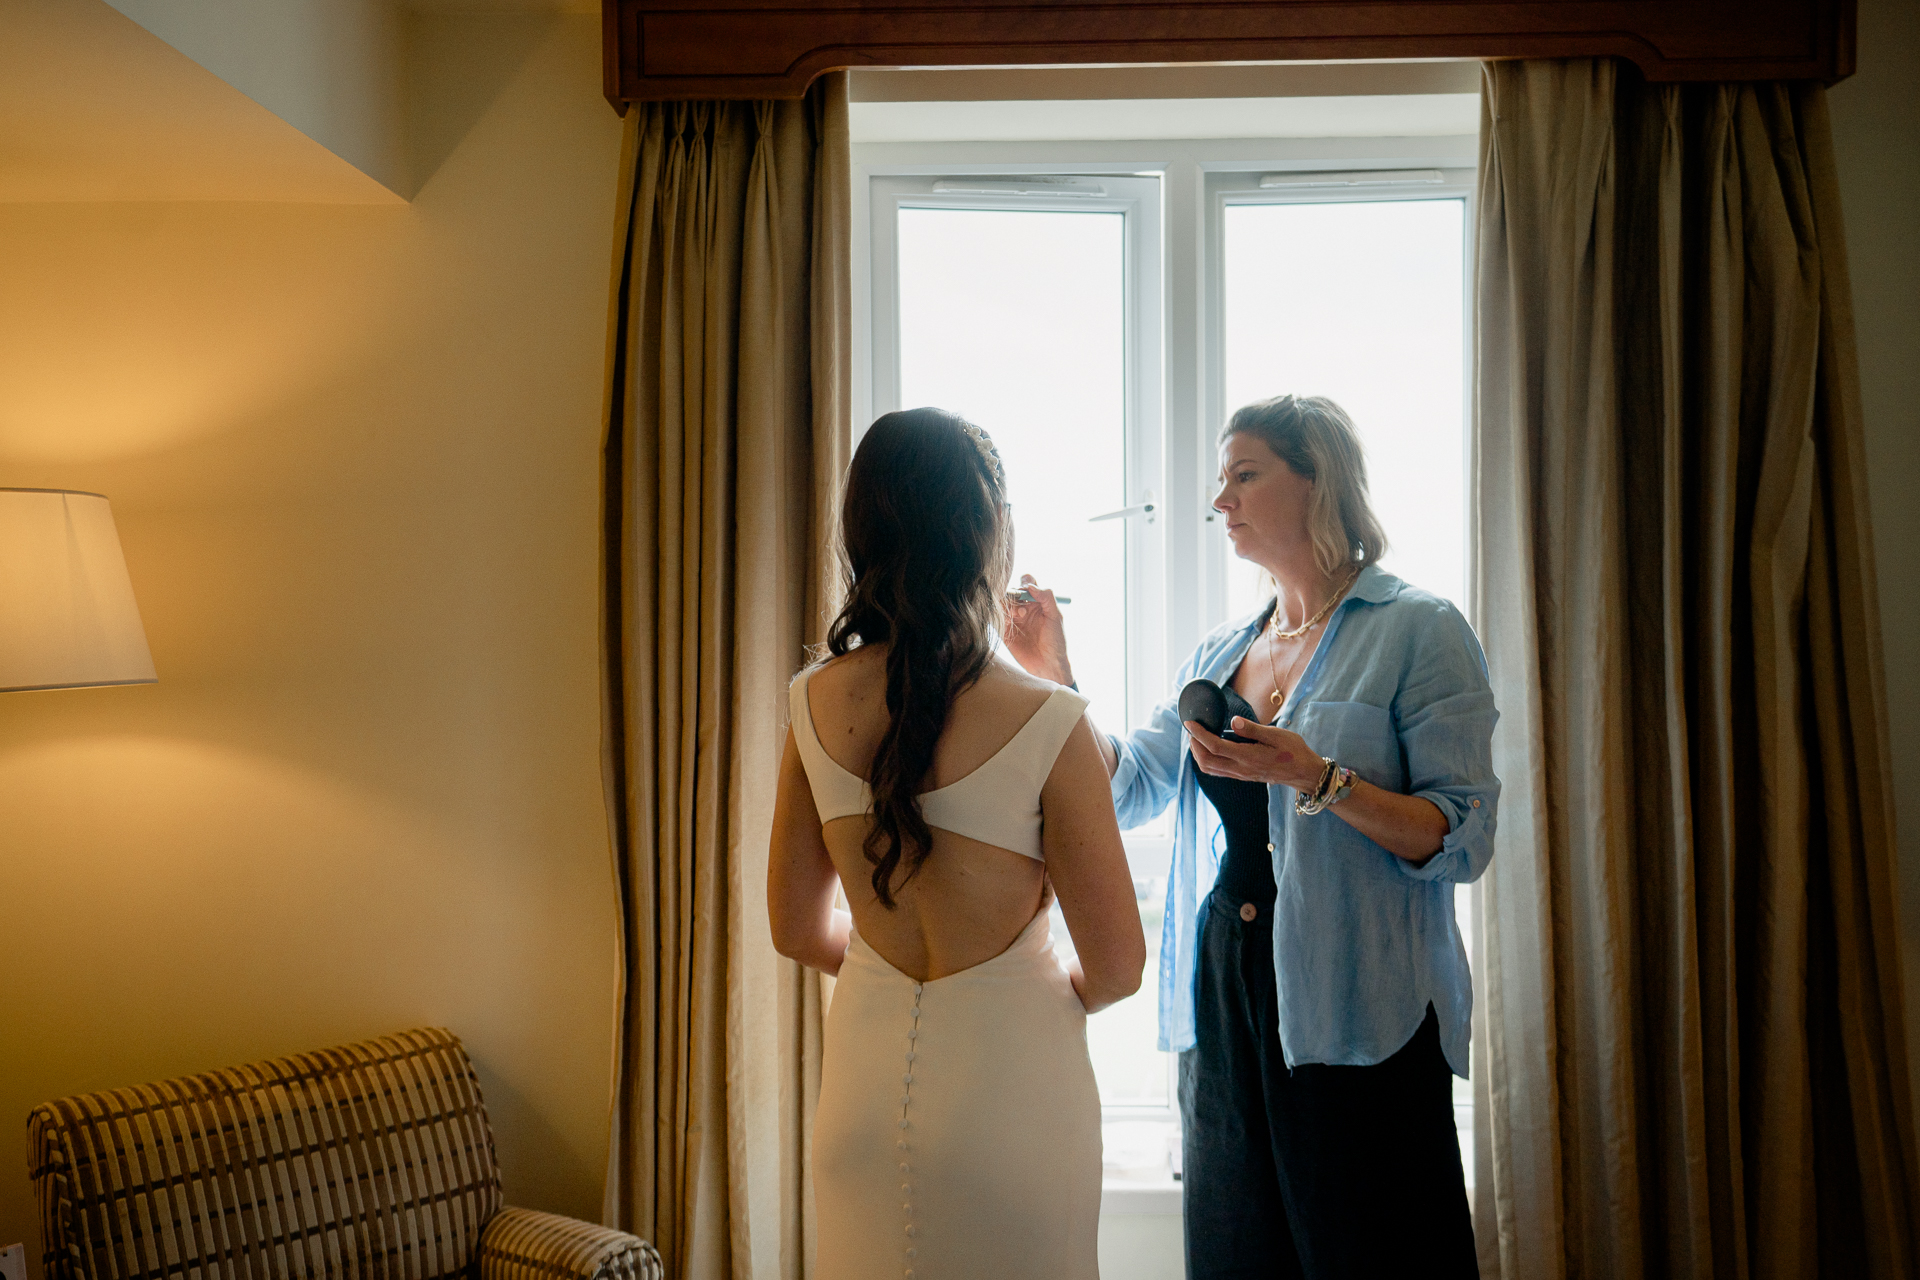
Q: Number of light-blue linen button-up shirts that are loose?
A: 1